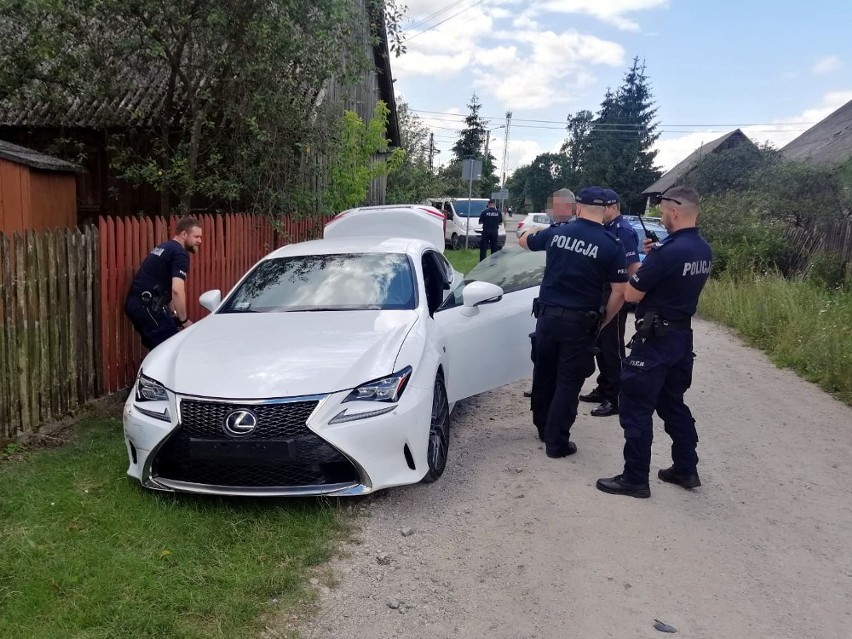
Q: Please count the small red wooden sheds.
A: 1